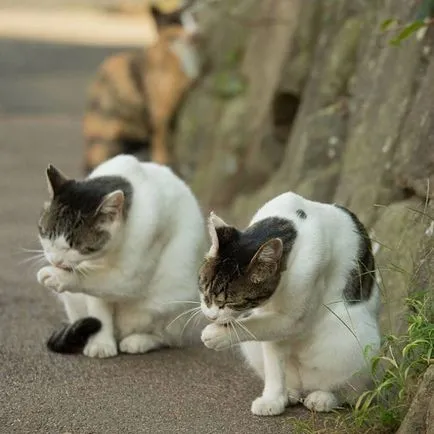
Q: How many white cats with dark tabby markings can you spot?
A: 2